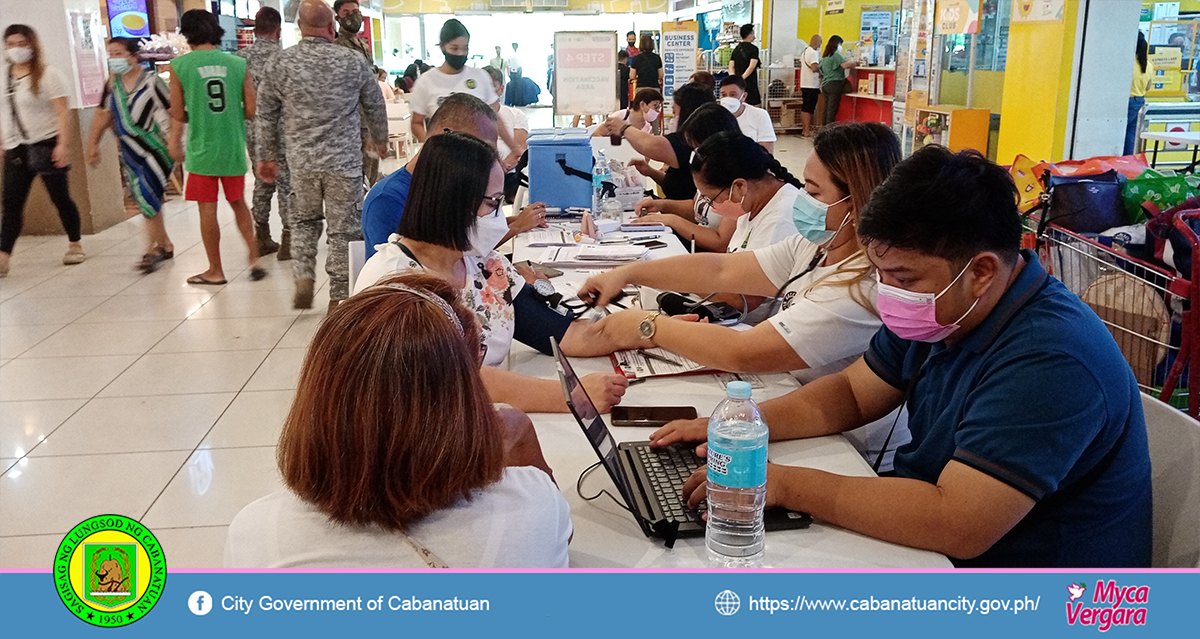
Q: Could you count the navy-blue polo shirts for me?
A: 1